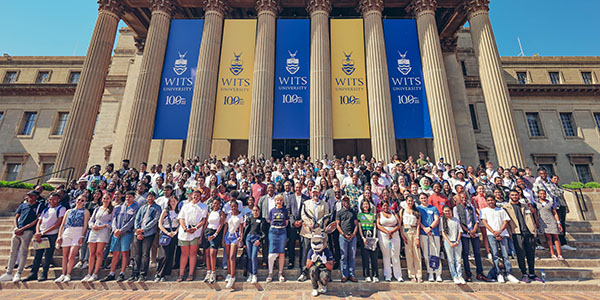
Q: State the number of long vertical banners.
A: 5